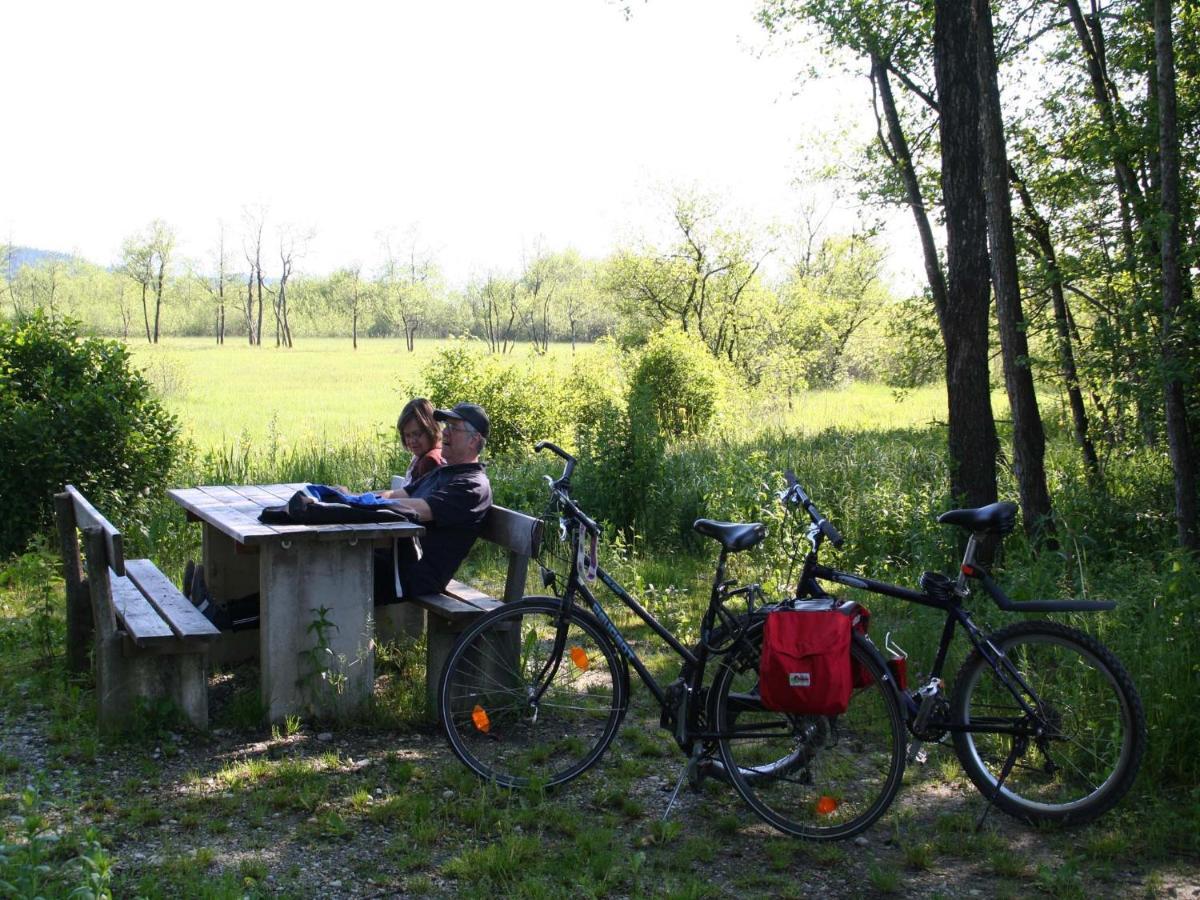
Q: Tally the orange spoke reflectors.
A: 3